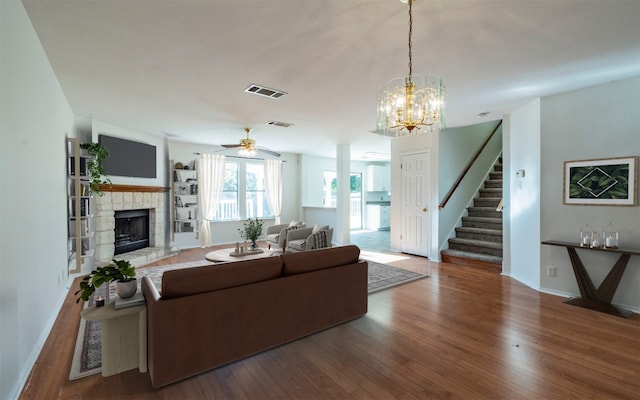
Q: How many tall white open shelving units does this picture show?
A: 2